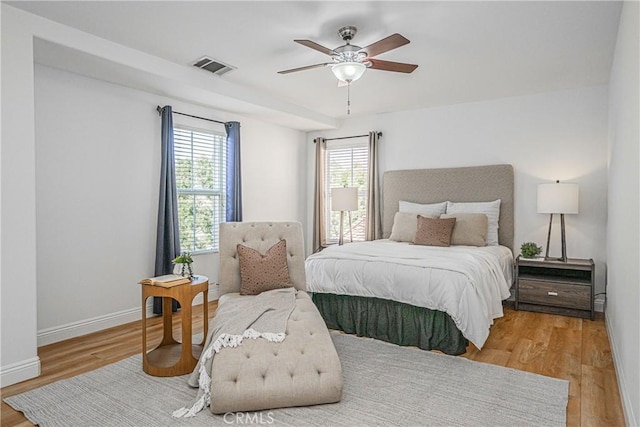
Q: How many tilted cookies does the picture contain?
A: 0